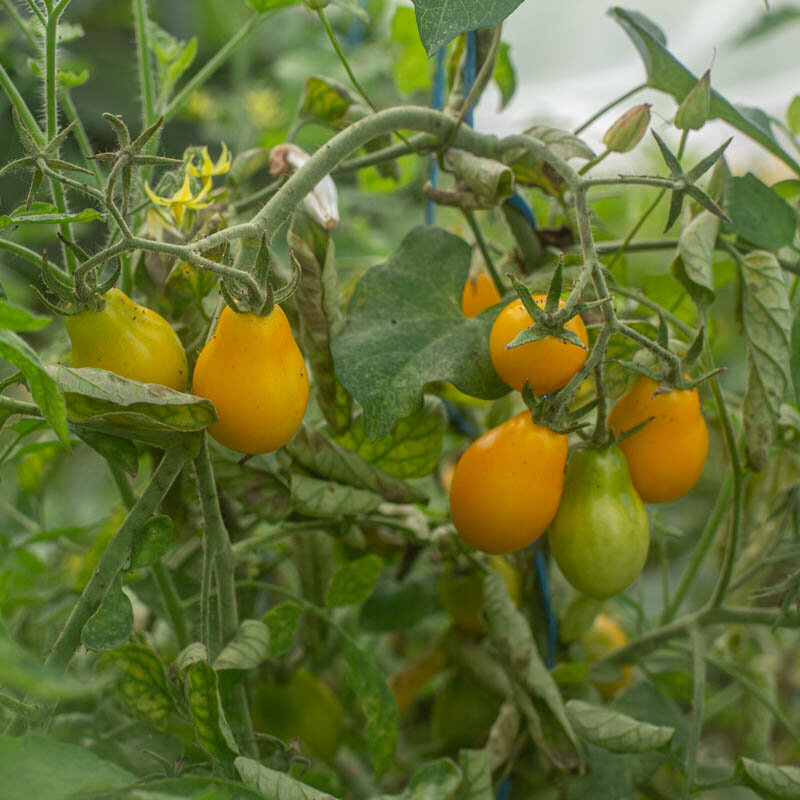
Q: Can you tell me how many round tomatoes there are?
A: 1